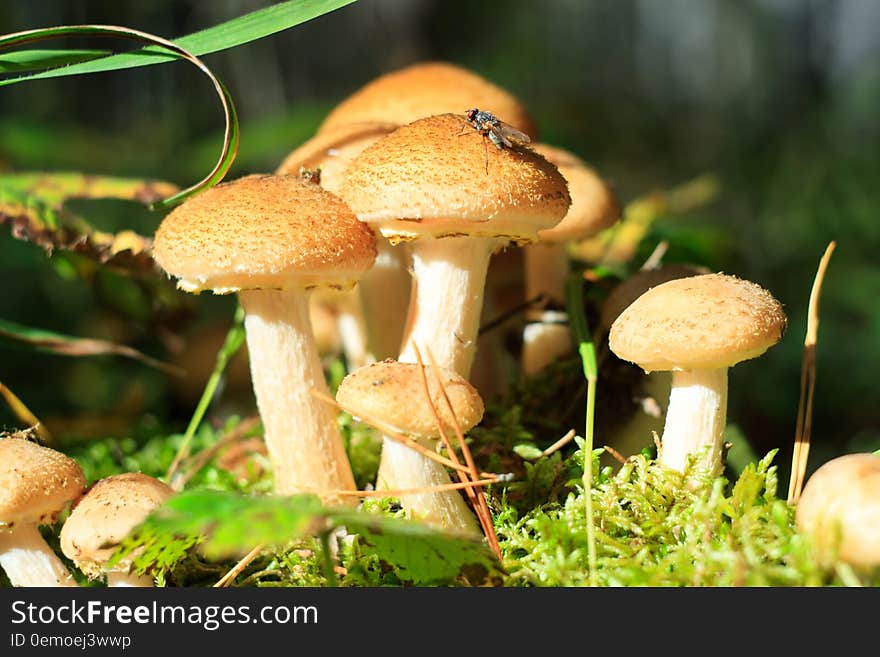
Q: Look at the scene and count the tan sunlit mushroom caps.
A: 10